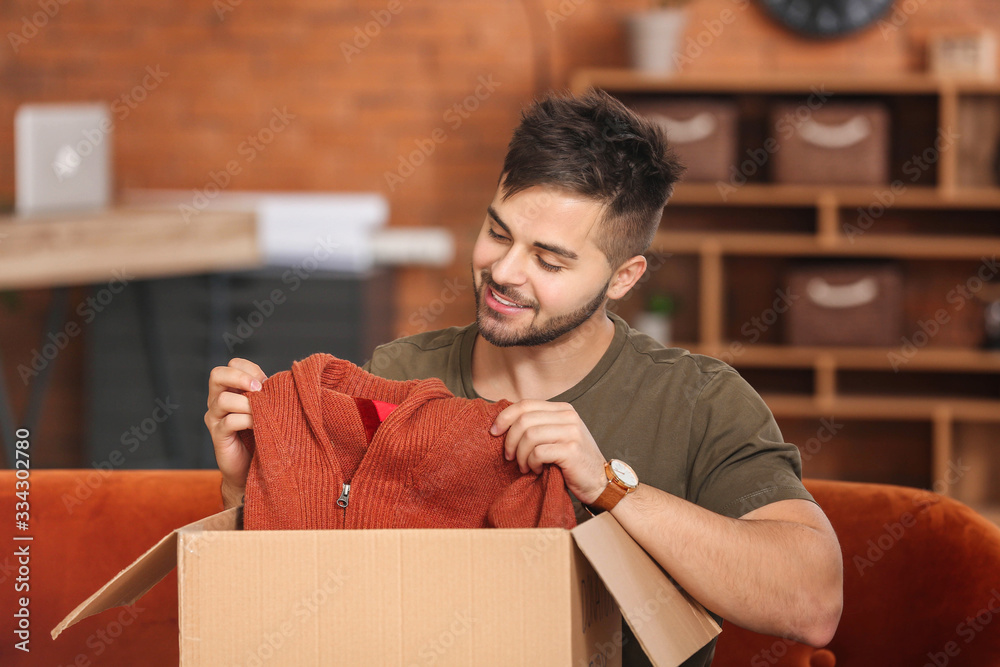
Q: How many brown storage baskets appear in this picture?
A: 3